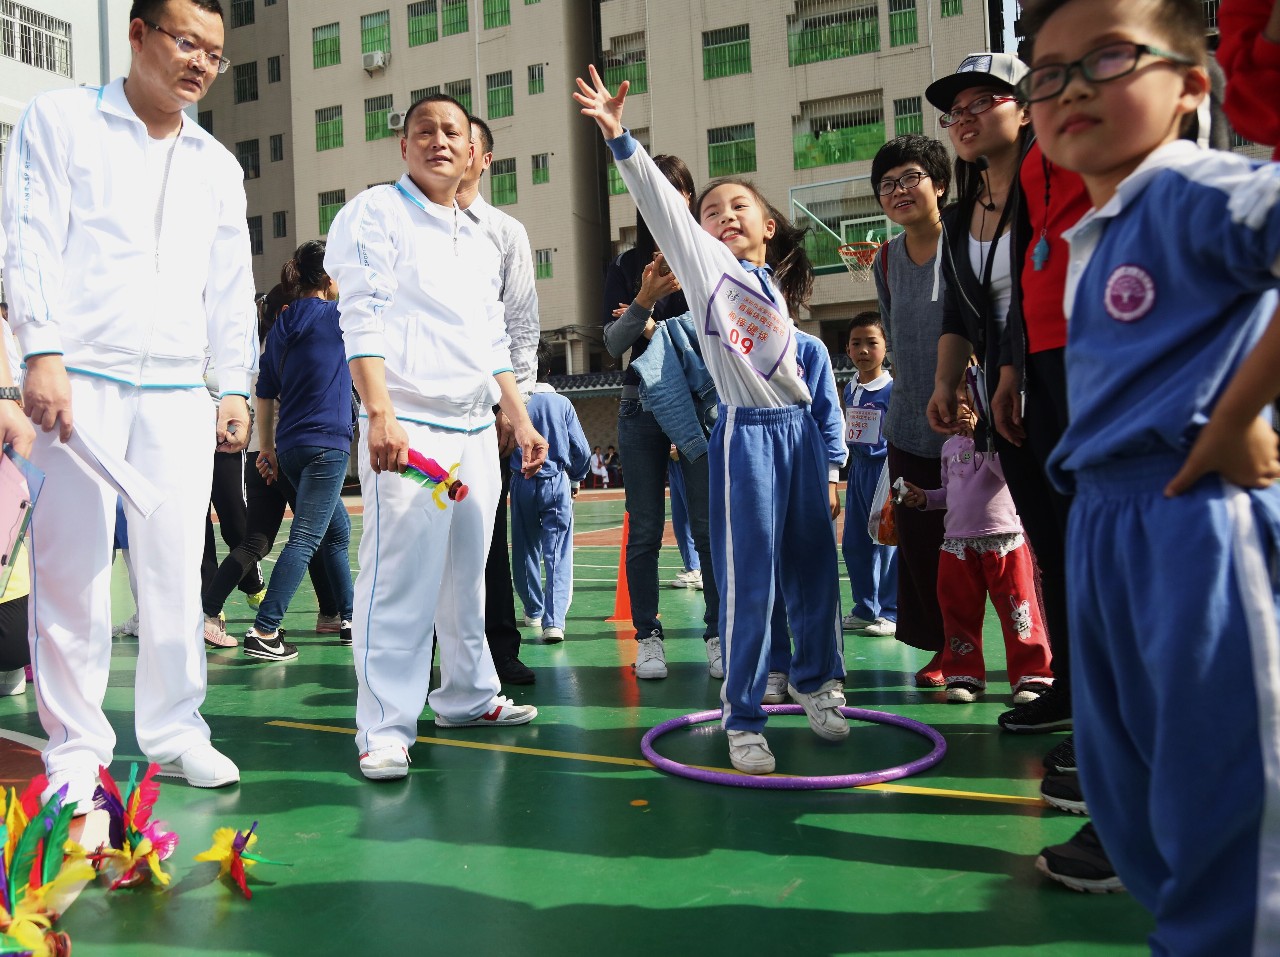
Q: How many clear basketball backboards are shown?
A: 1